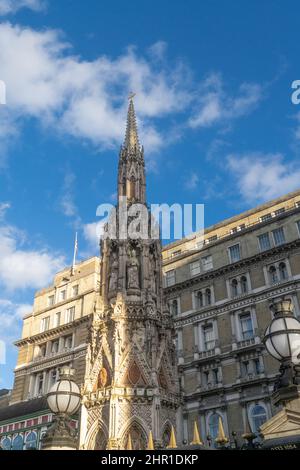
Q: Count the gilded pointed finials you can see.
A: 5